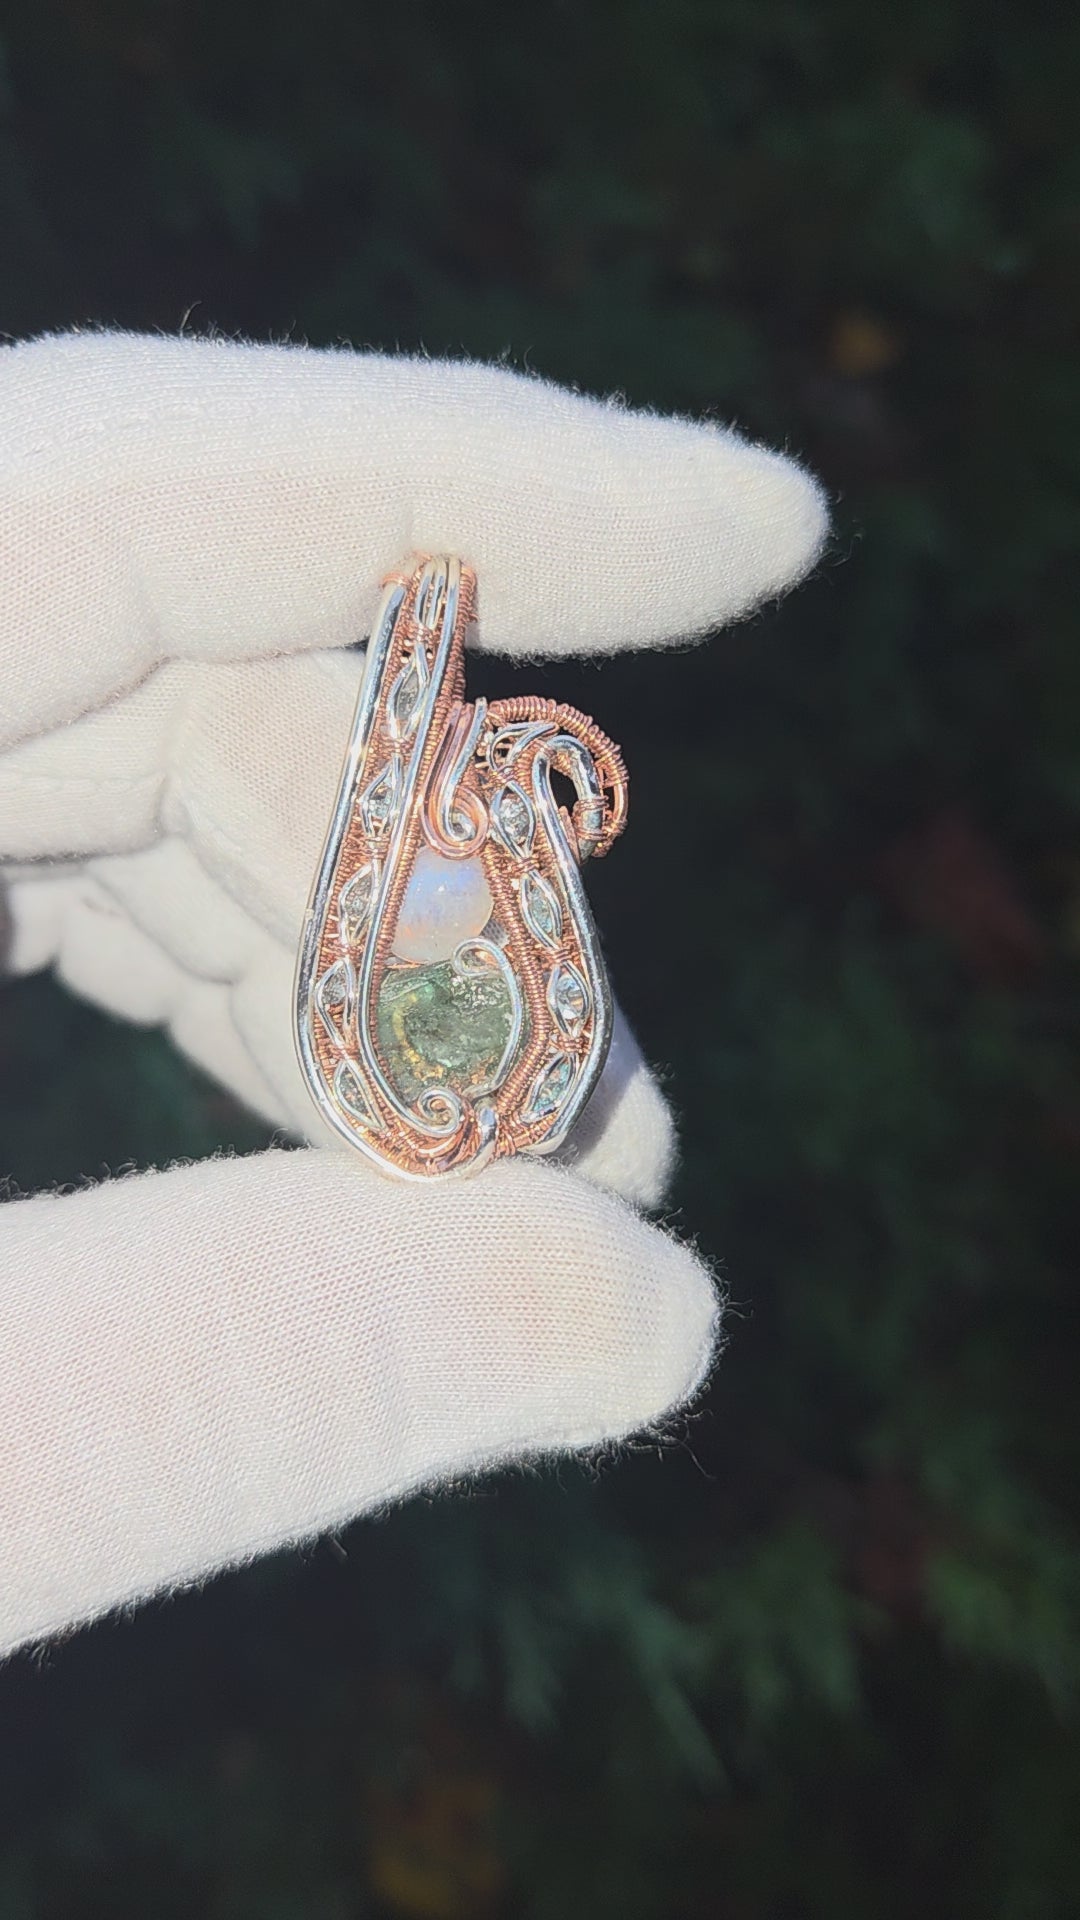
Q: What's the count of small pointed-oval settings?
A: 9